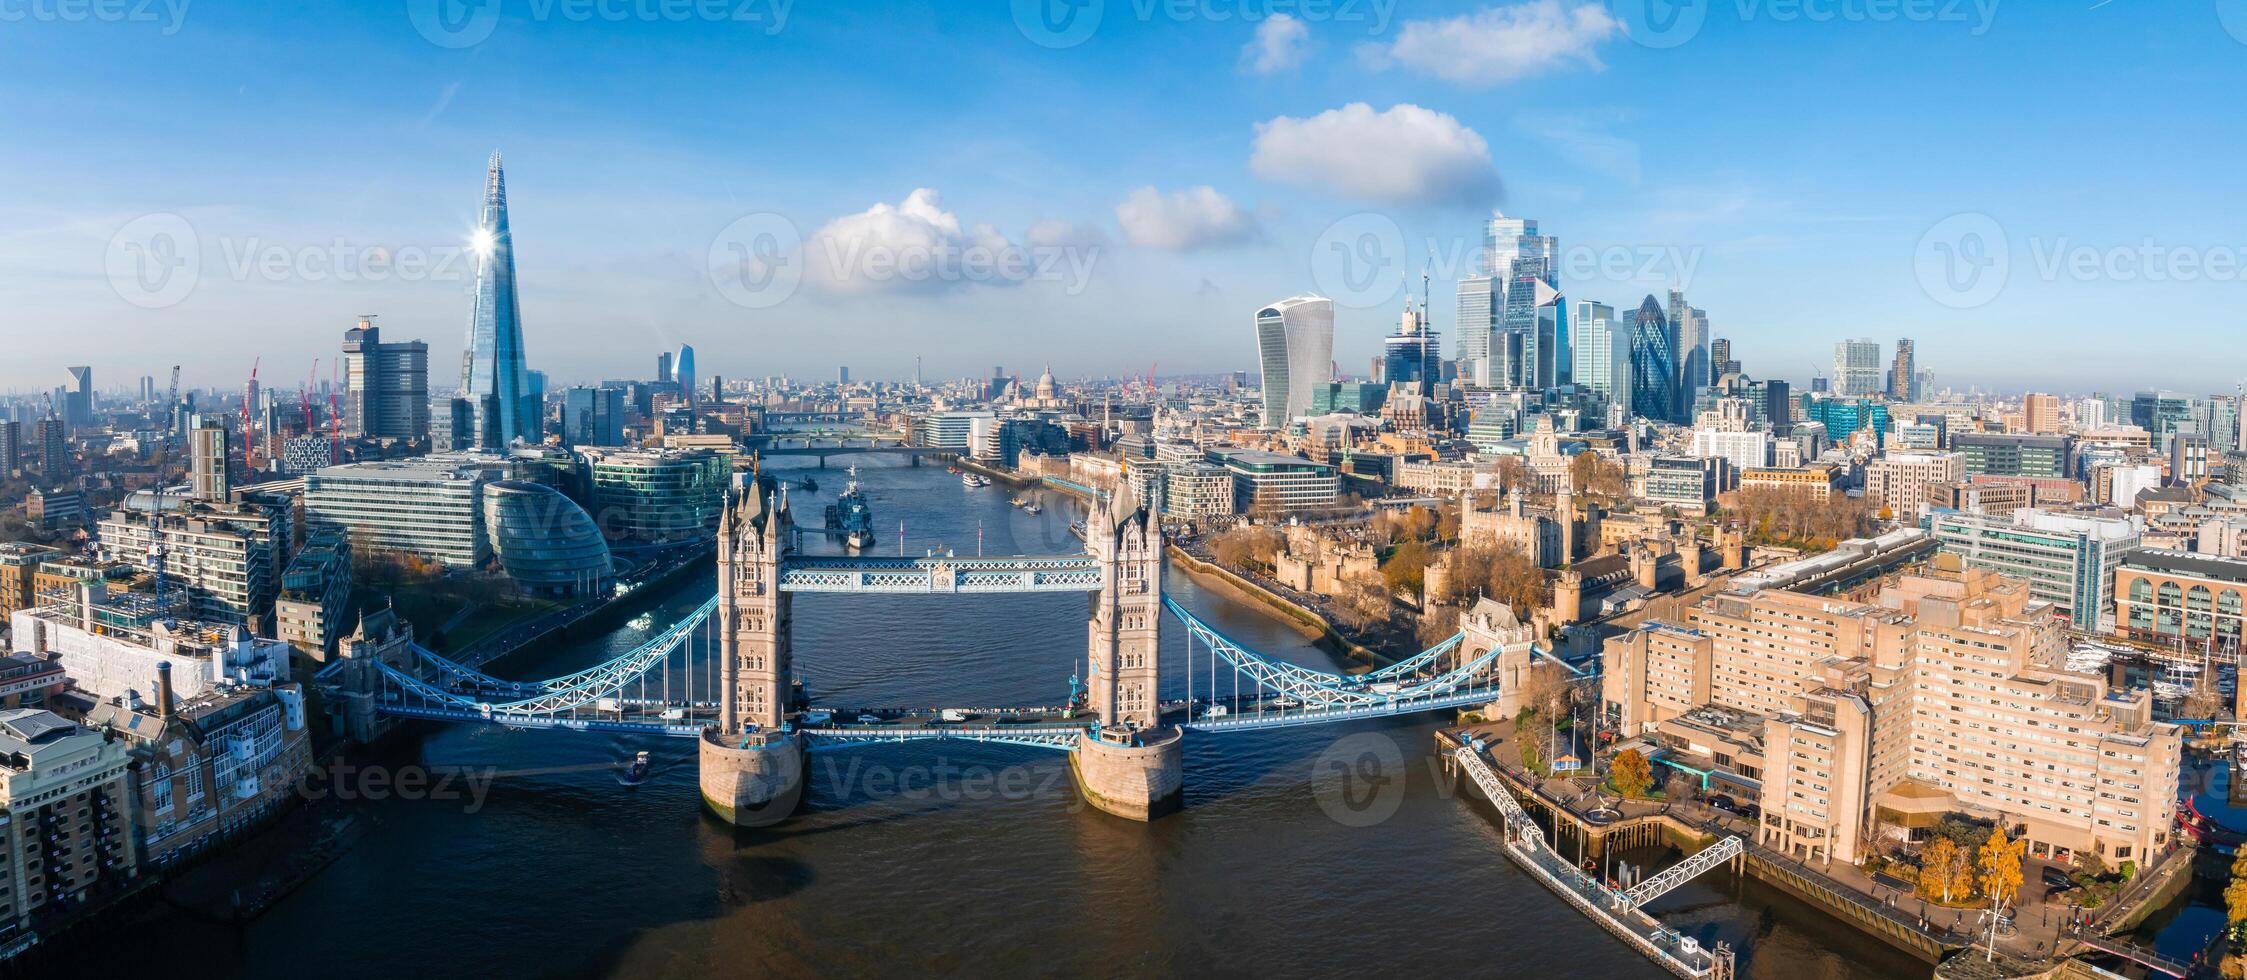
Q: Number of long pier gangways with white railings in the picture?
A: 2